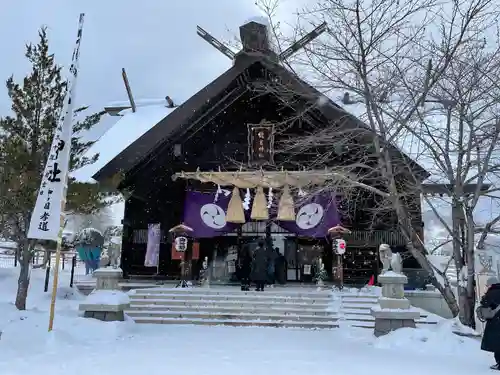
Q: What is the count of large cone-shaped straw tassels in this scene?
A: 3